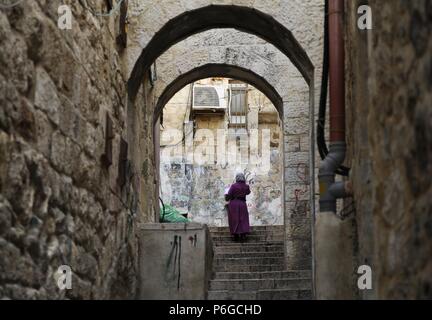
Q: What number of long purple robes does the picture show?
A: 1